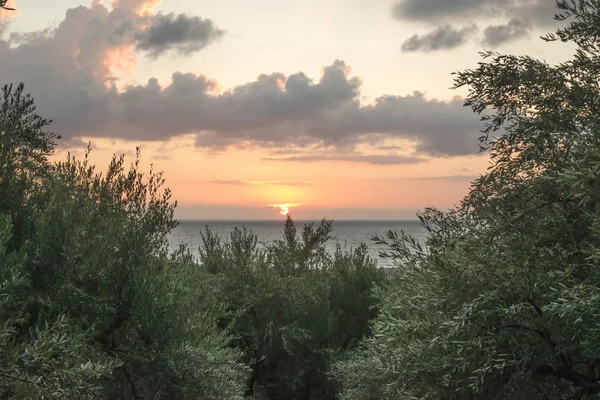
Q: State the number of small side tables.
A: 0